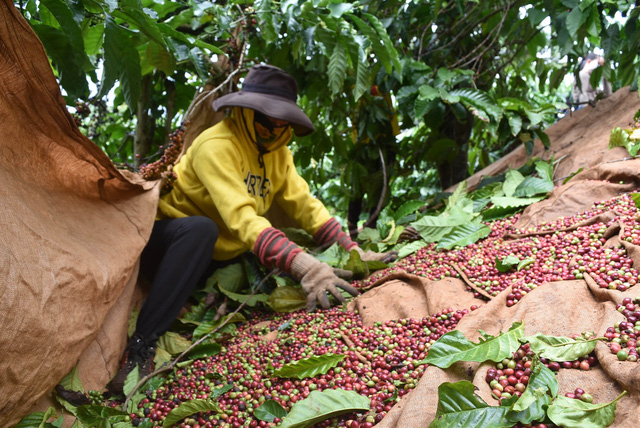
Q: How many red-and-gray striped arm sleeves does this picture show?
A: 2